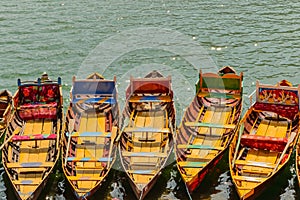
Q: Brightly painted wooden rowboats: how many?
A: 5